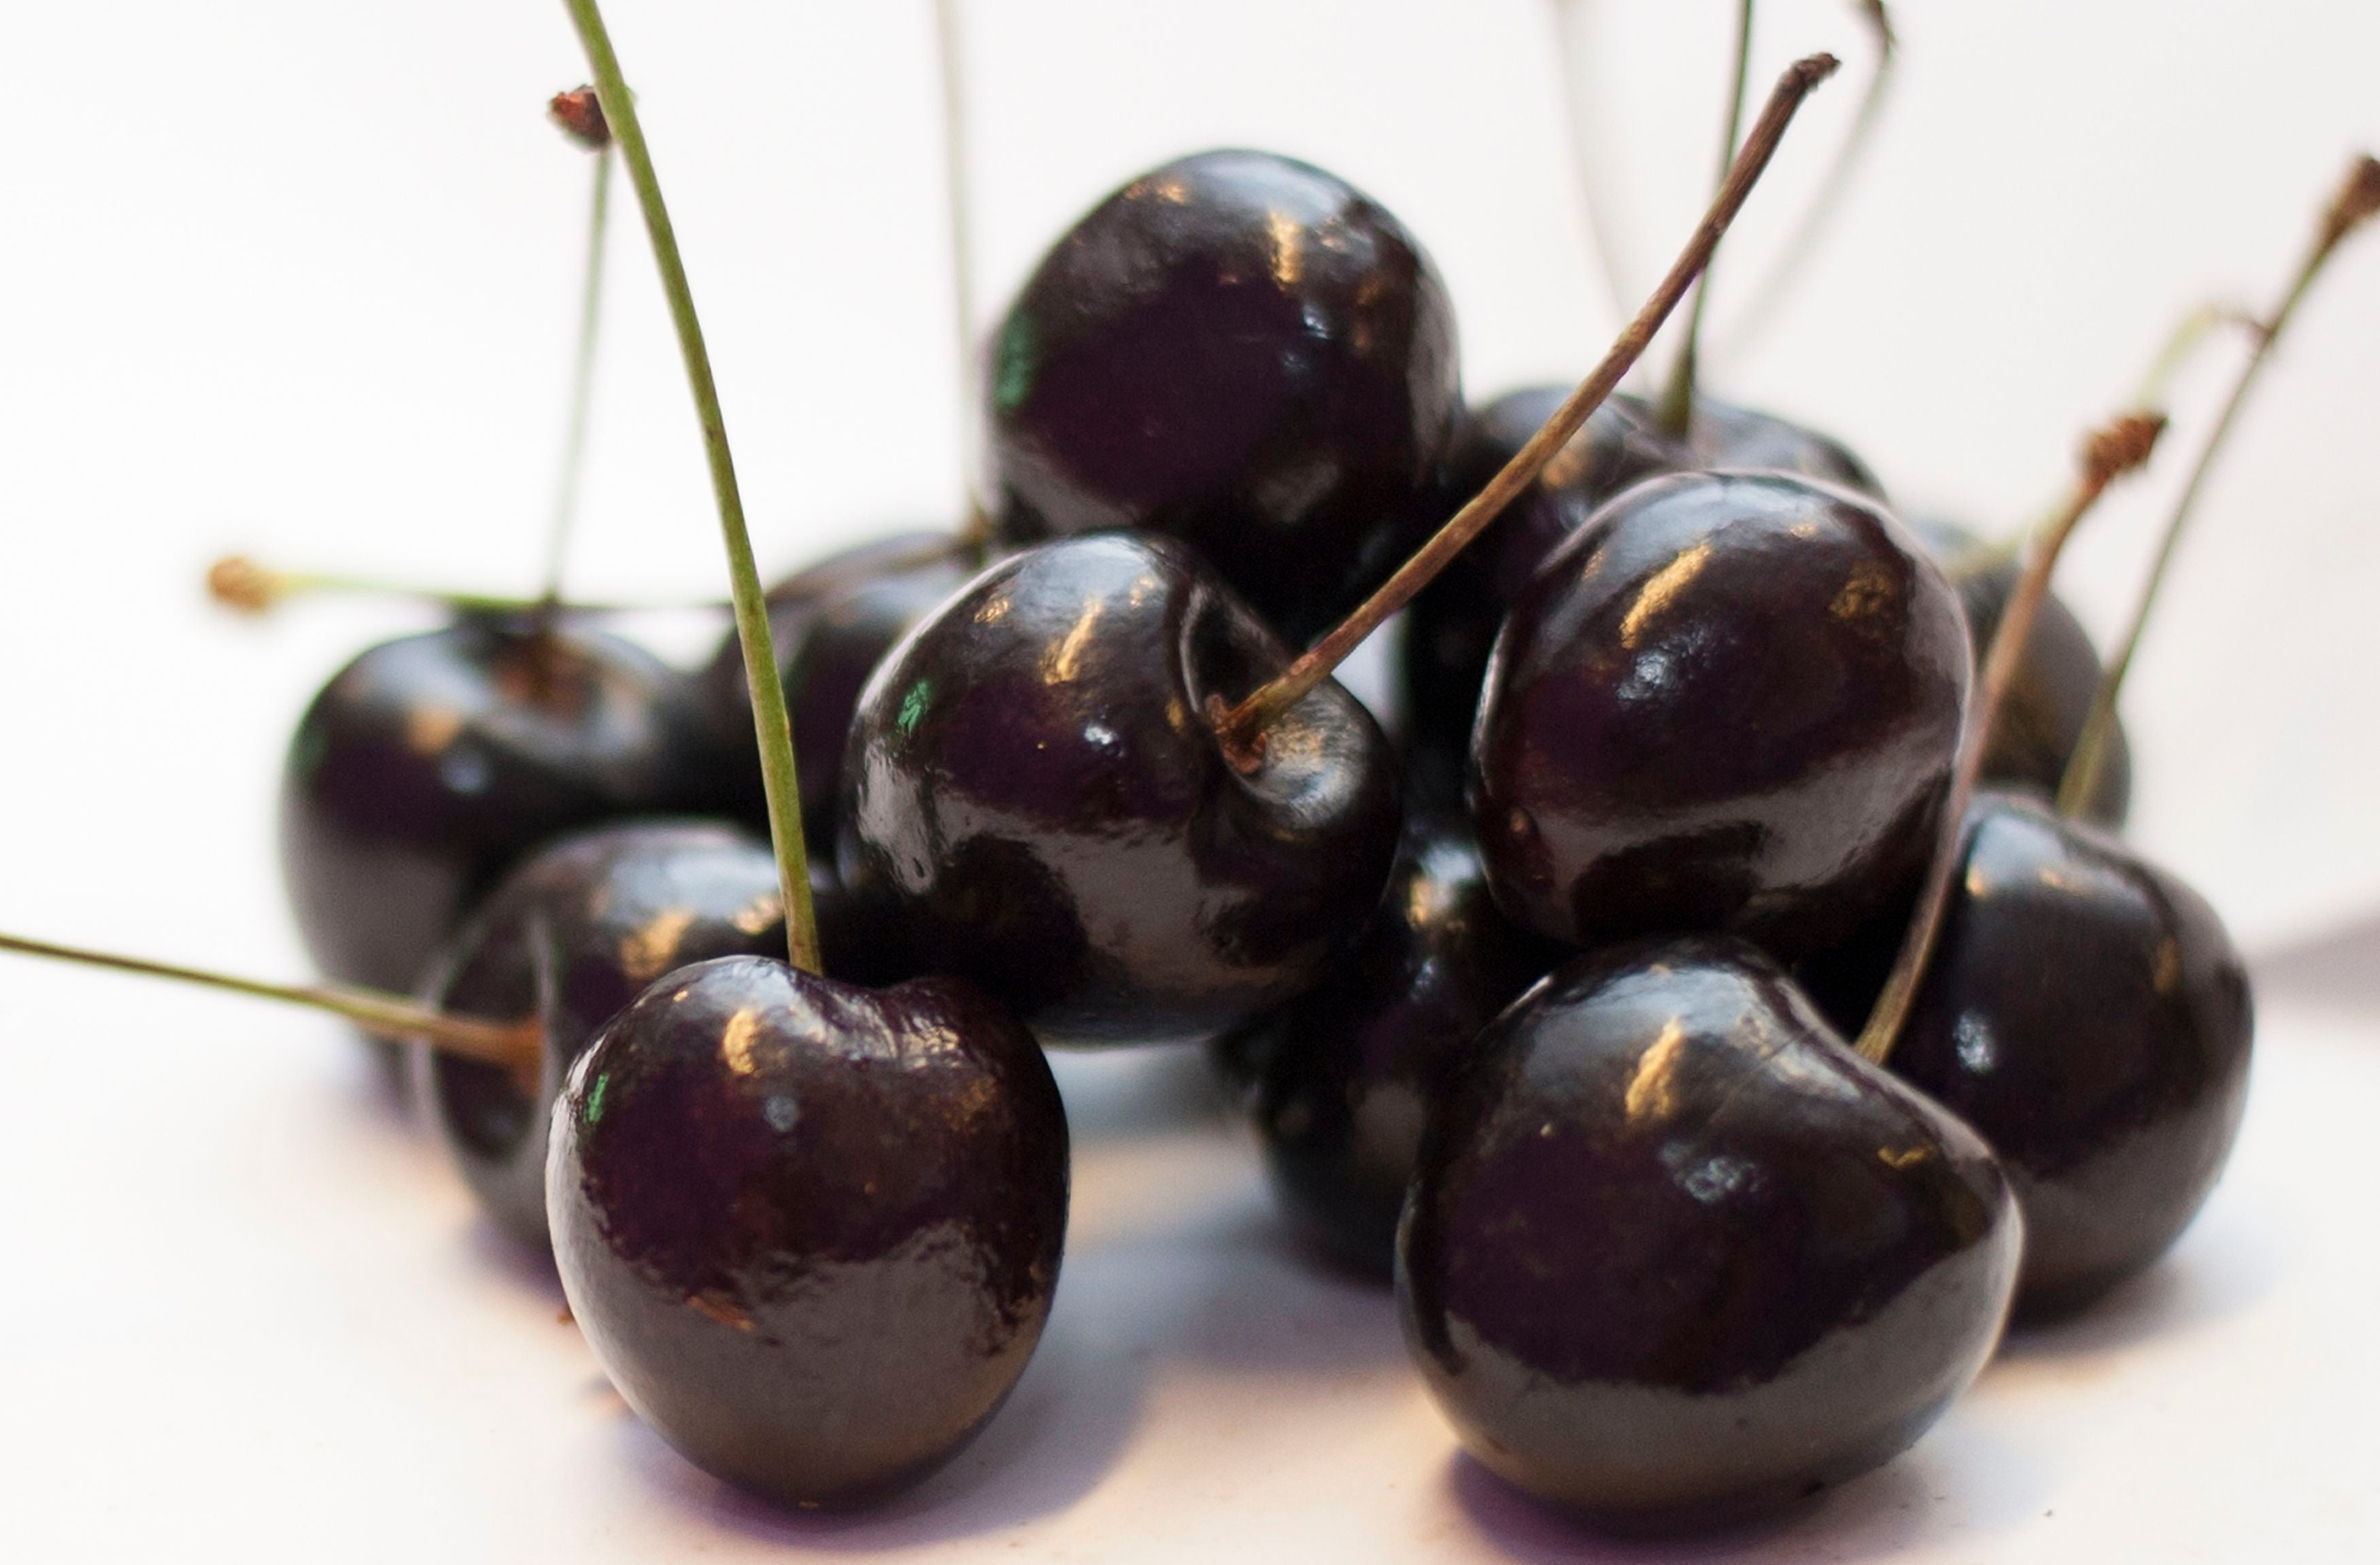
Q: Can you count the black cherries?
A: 12